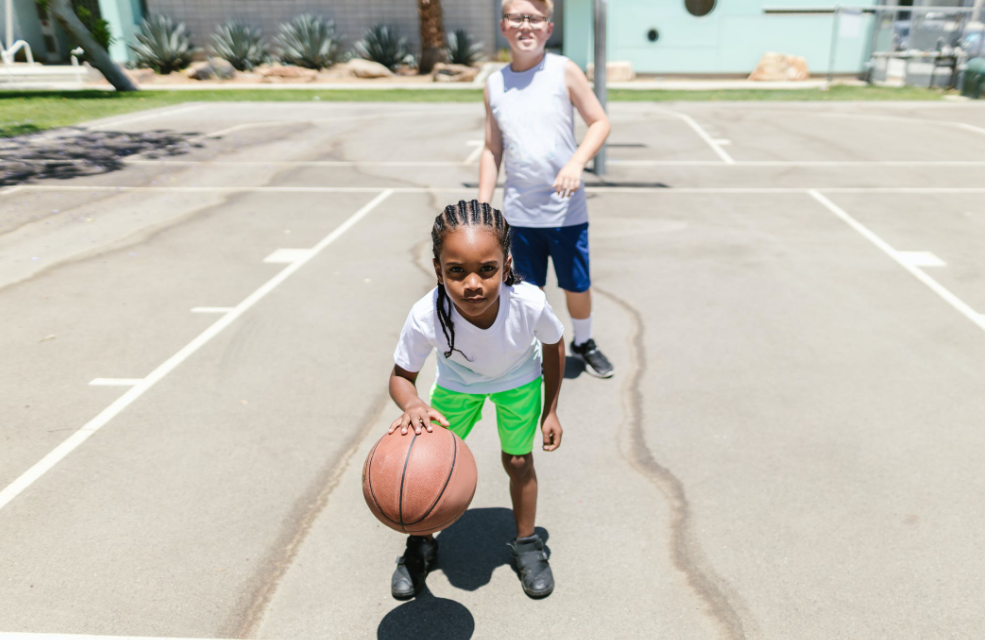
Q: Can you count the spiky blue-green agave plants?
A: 5